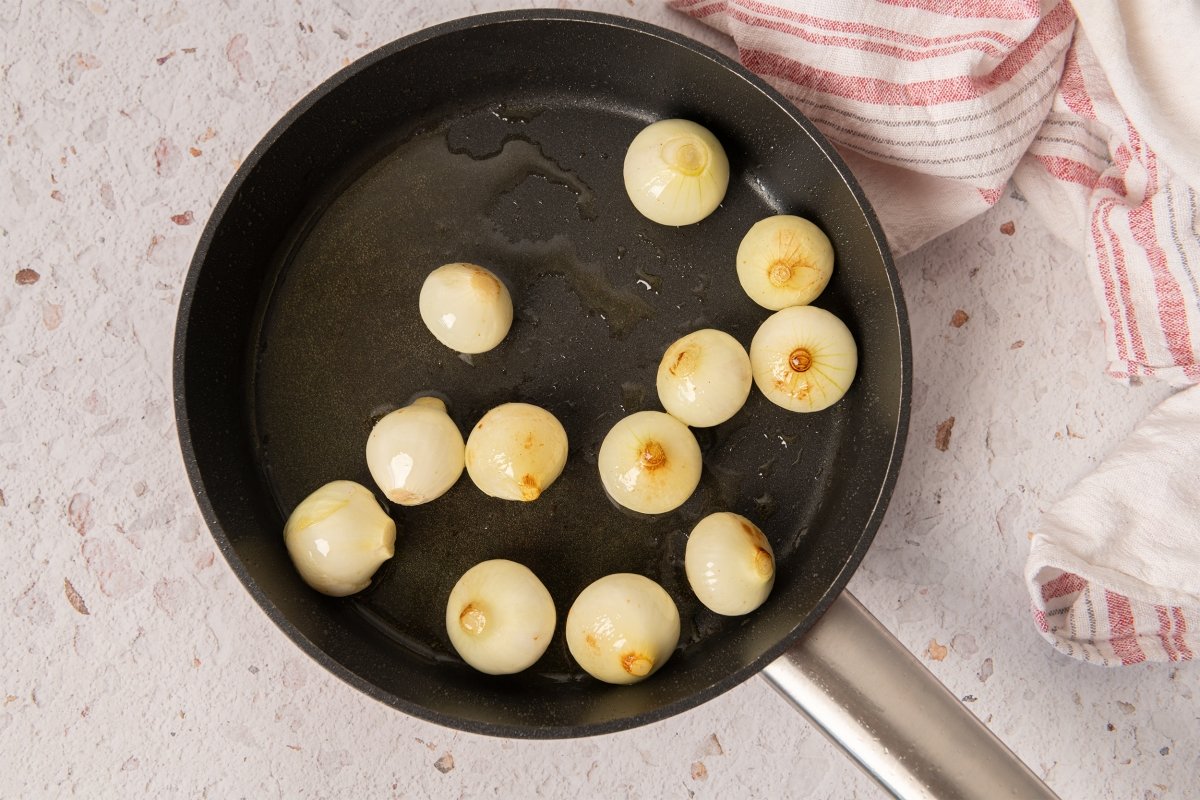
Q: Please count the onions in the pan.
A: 12